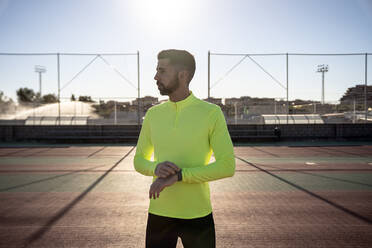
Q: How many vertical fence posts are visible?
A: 5